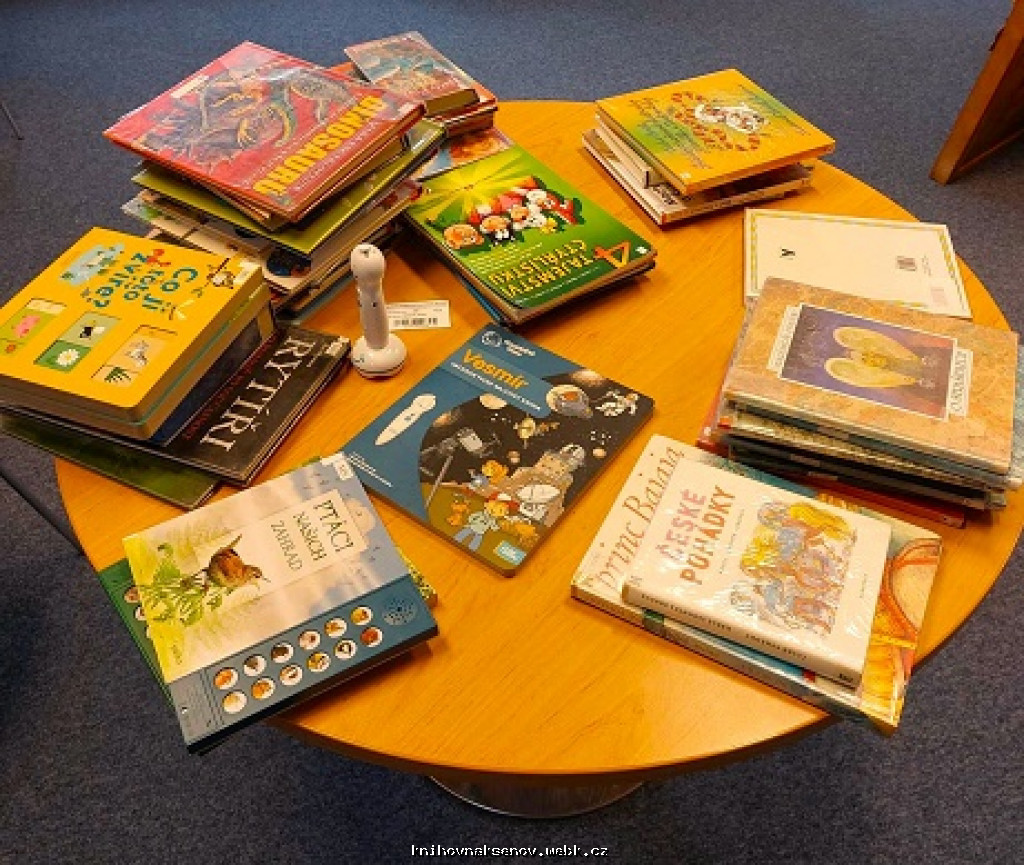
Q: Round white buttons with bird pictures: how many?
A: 12